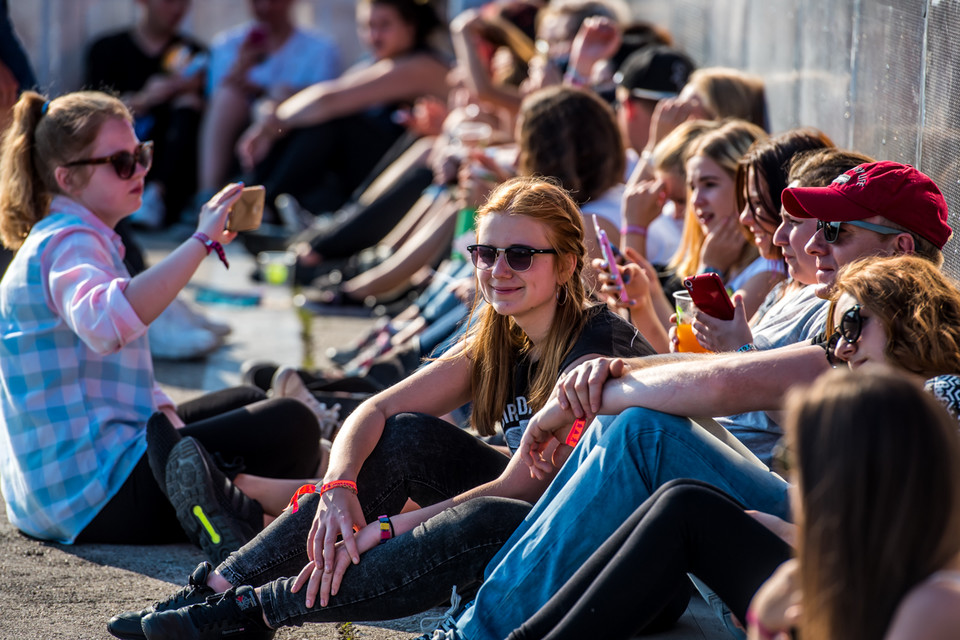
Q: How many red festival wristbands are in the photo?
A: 2